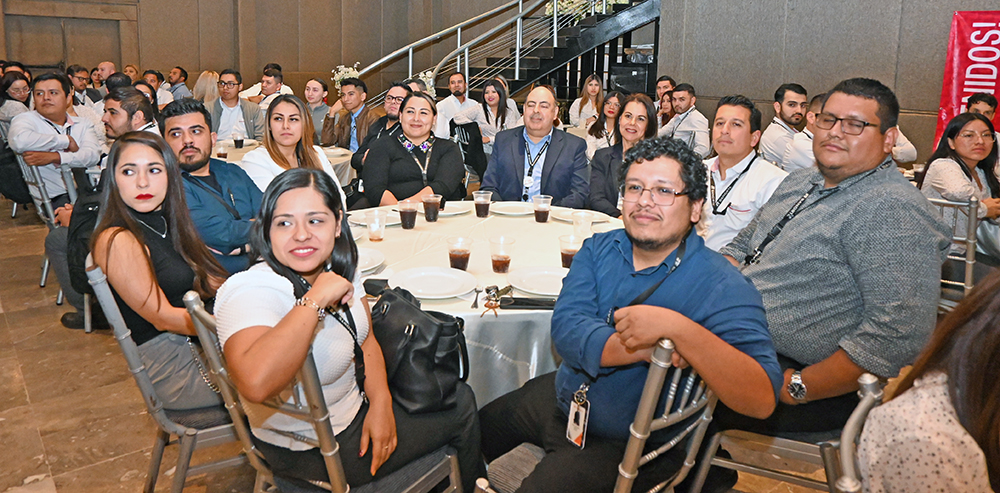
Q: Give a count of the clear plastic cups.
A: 12